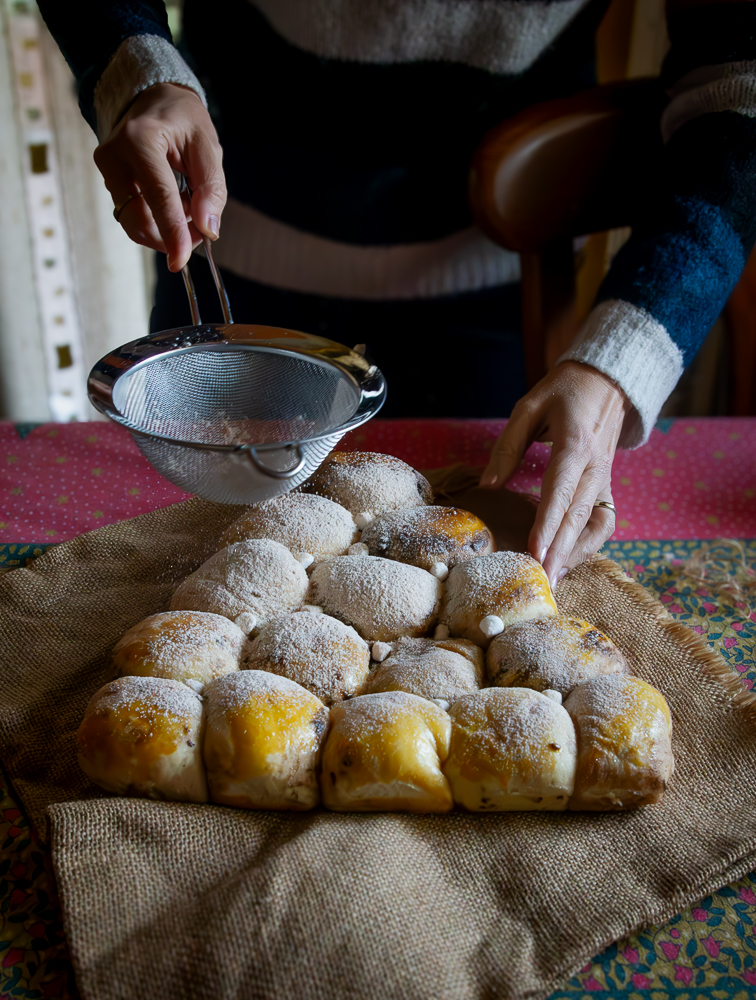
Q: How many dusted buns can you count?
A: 15